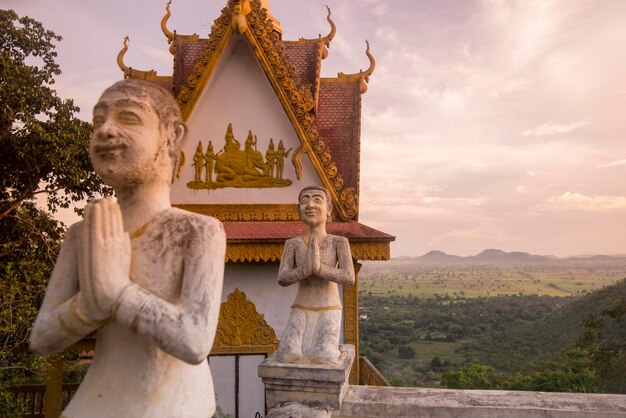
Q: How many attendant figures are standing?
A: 4